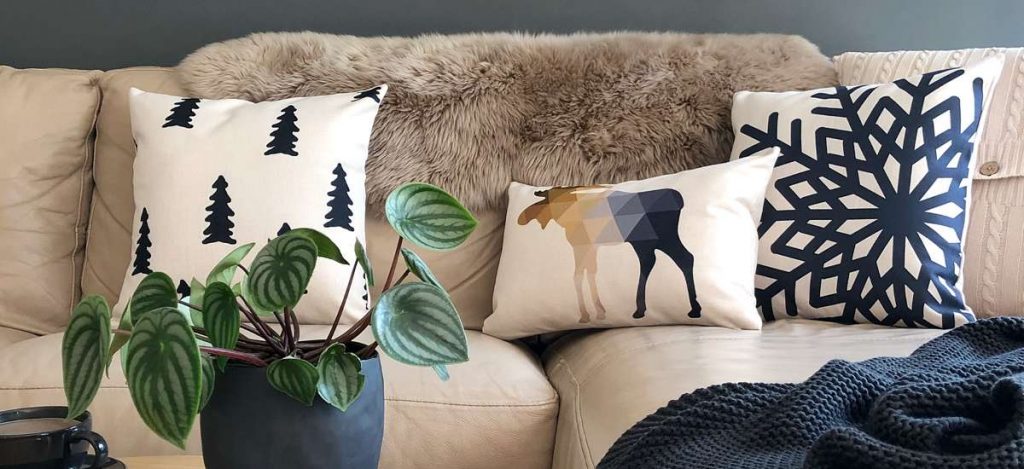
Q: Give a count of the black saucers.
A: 1